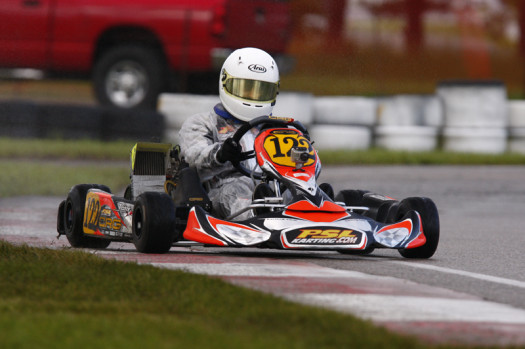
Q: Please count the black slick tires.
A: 4